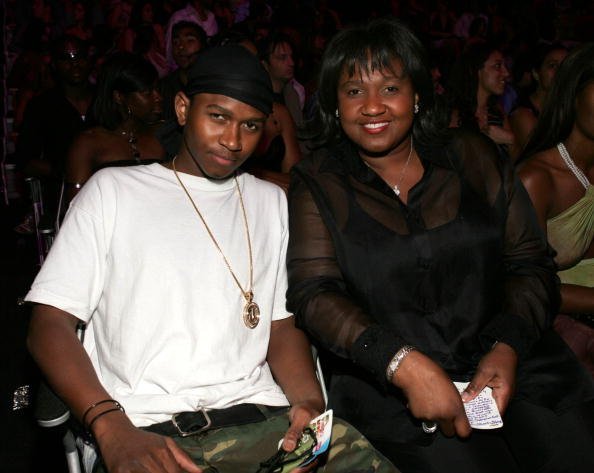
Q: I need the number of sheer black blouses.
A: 1